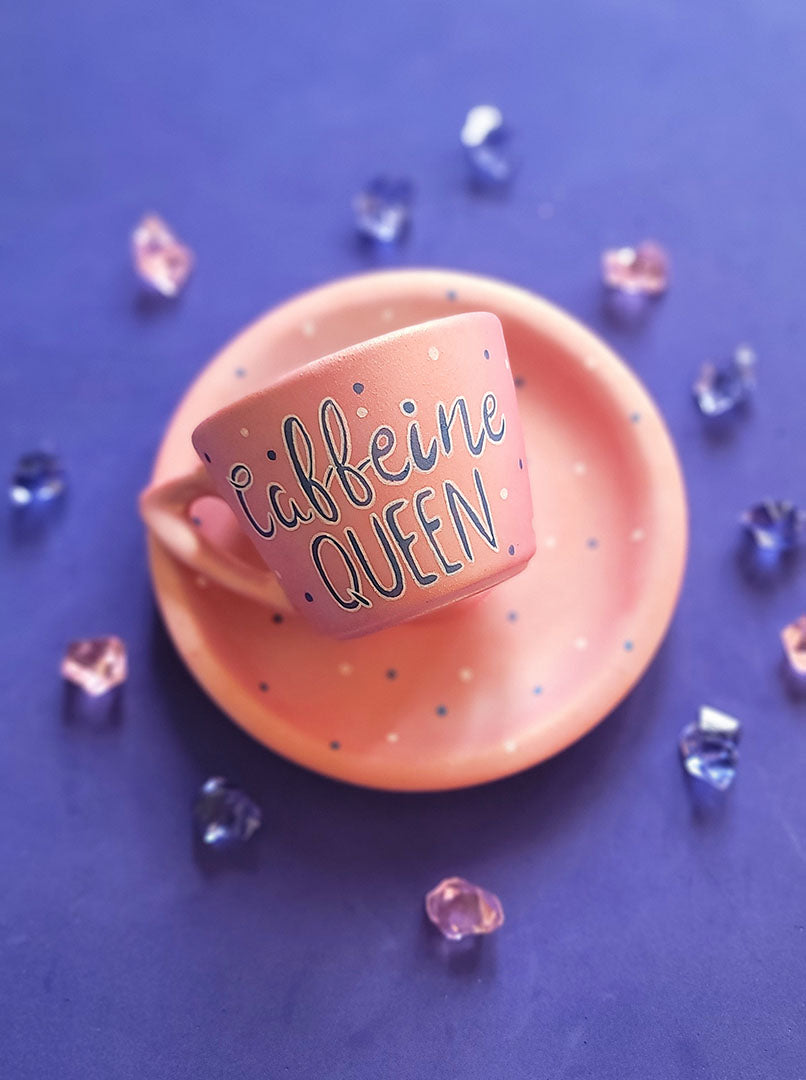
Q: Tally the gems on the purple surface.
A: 12